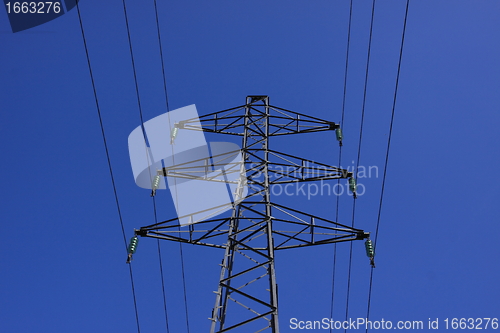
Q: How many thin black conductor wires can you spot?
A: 6